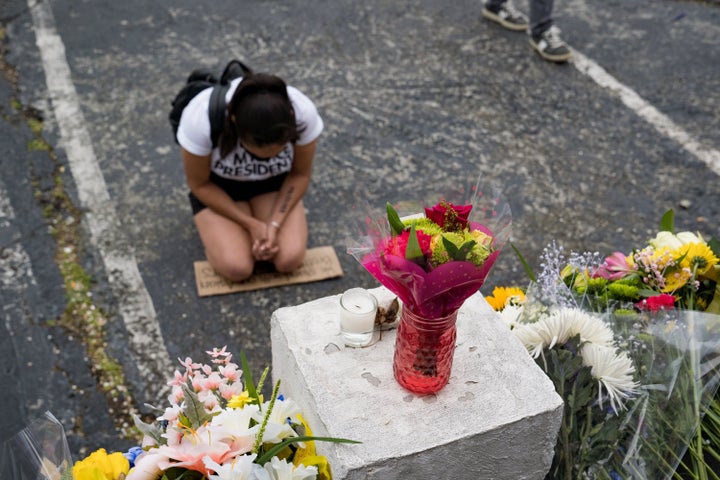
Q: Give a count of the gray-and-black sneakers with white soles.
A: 2